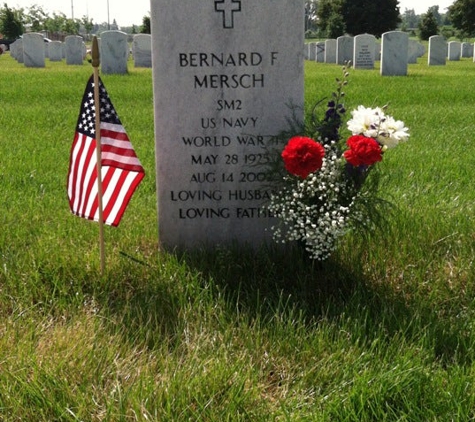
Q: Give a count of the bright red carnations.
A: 2